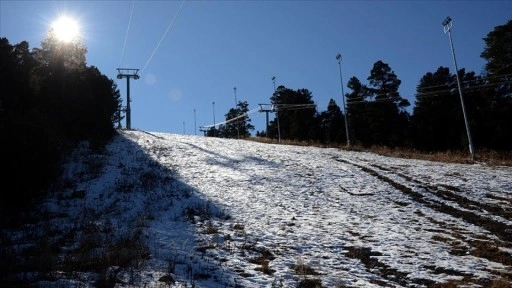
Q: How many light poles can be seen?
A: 7